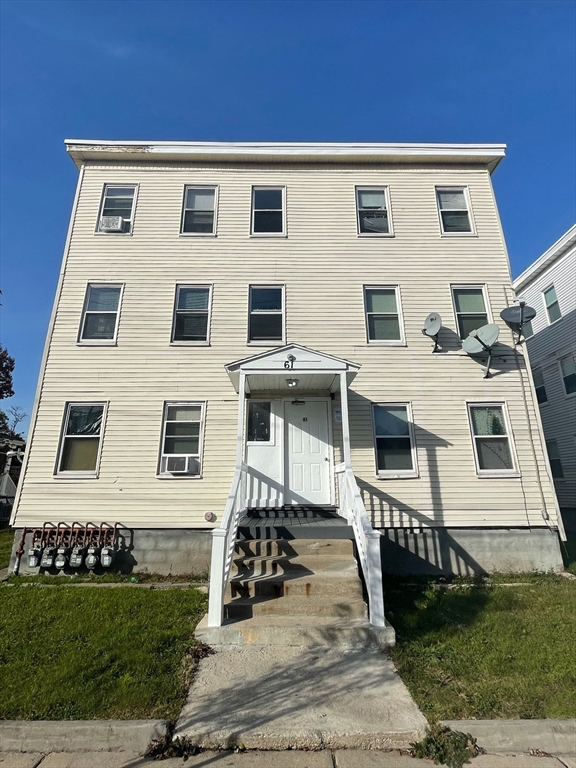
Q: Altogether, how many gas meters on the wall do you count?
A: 6